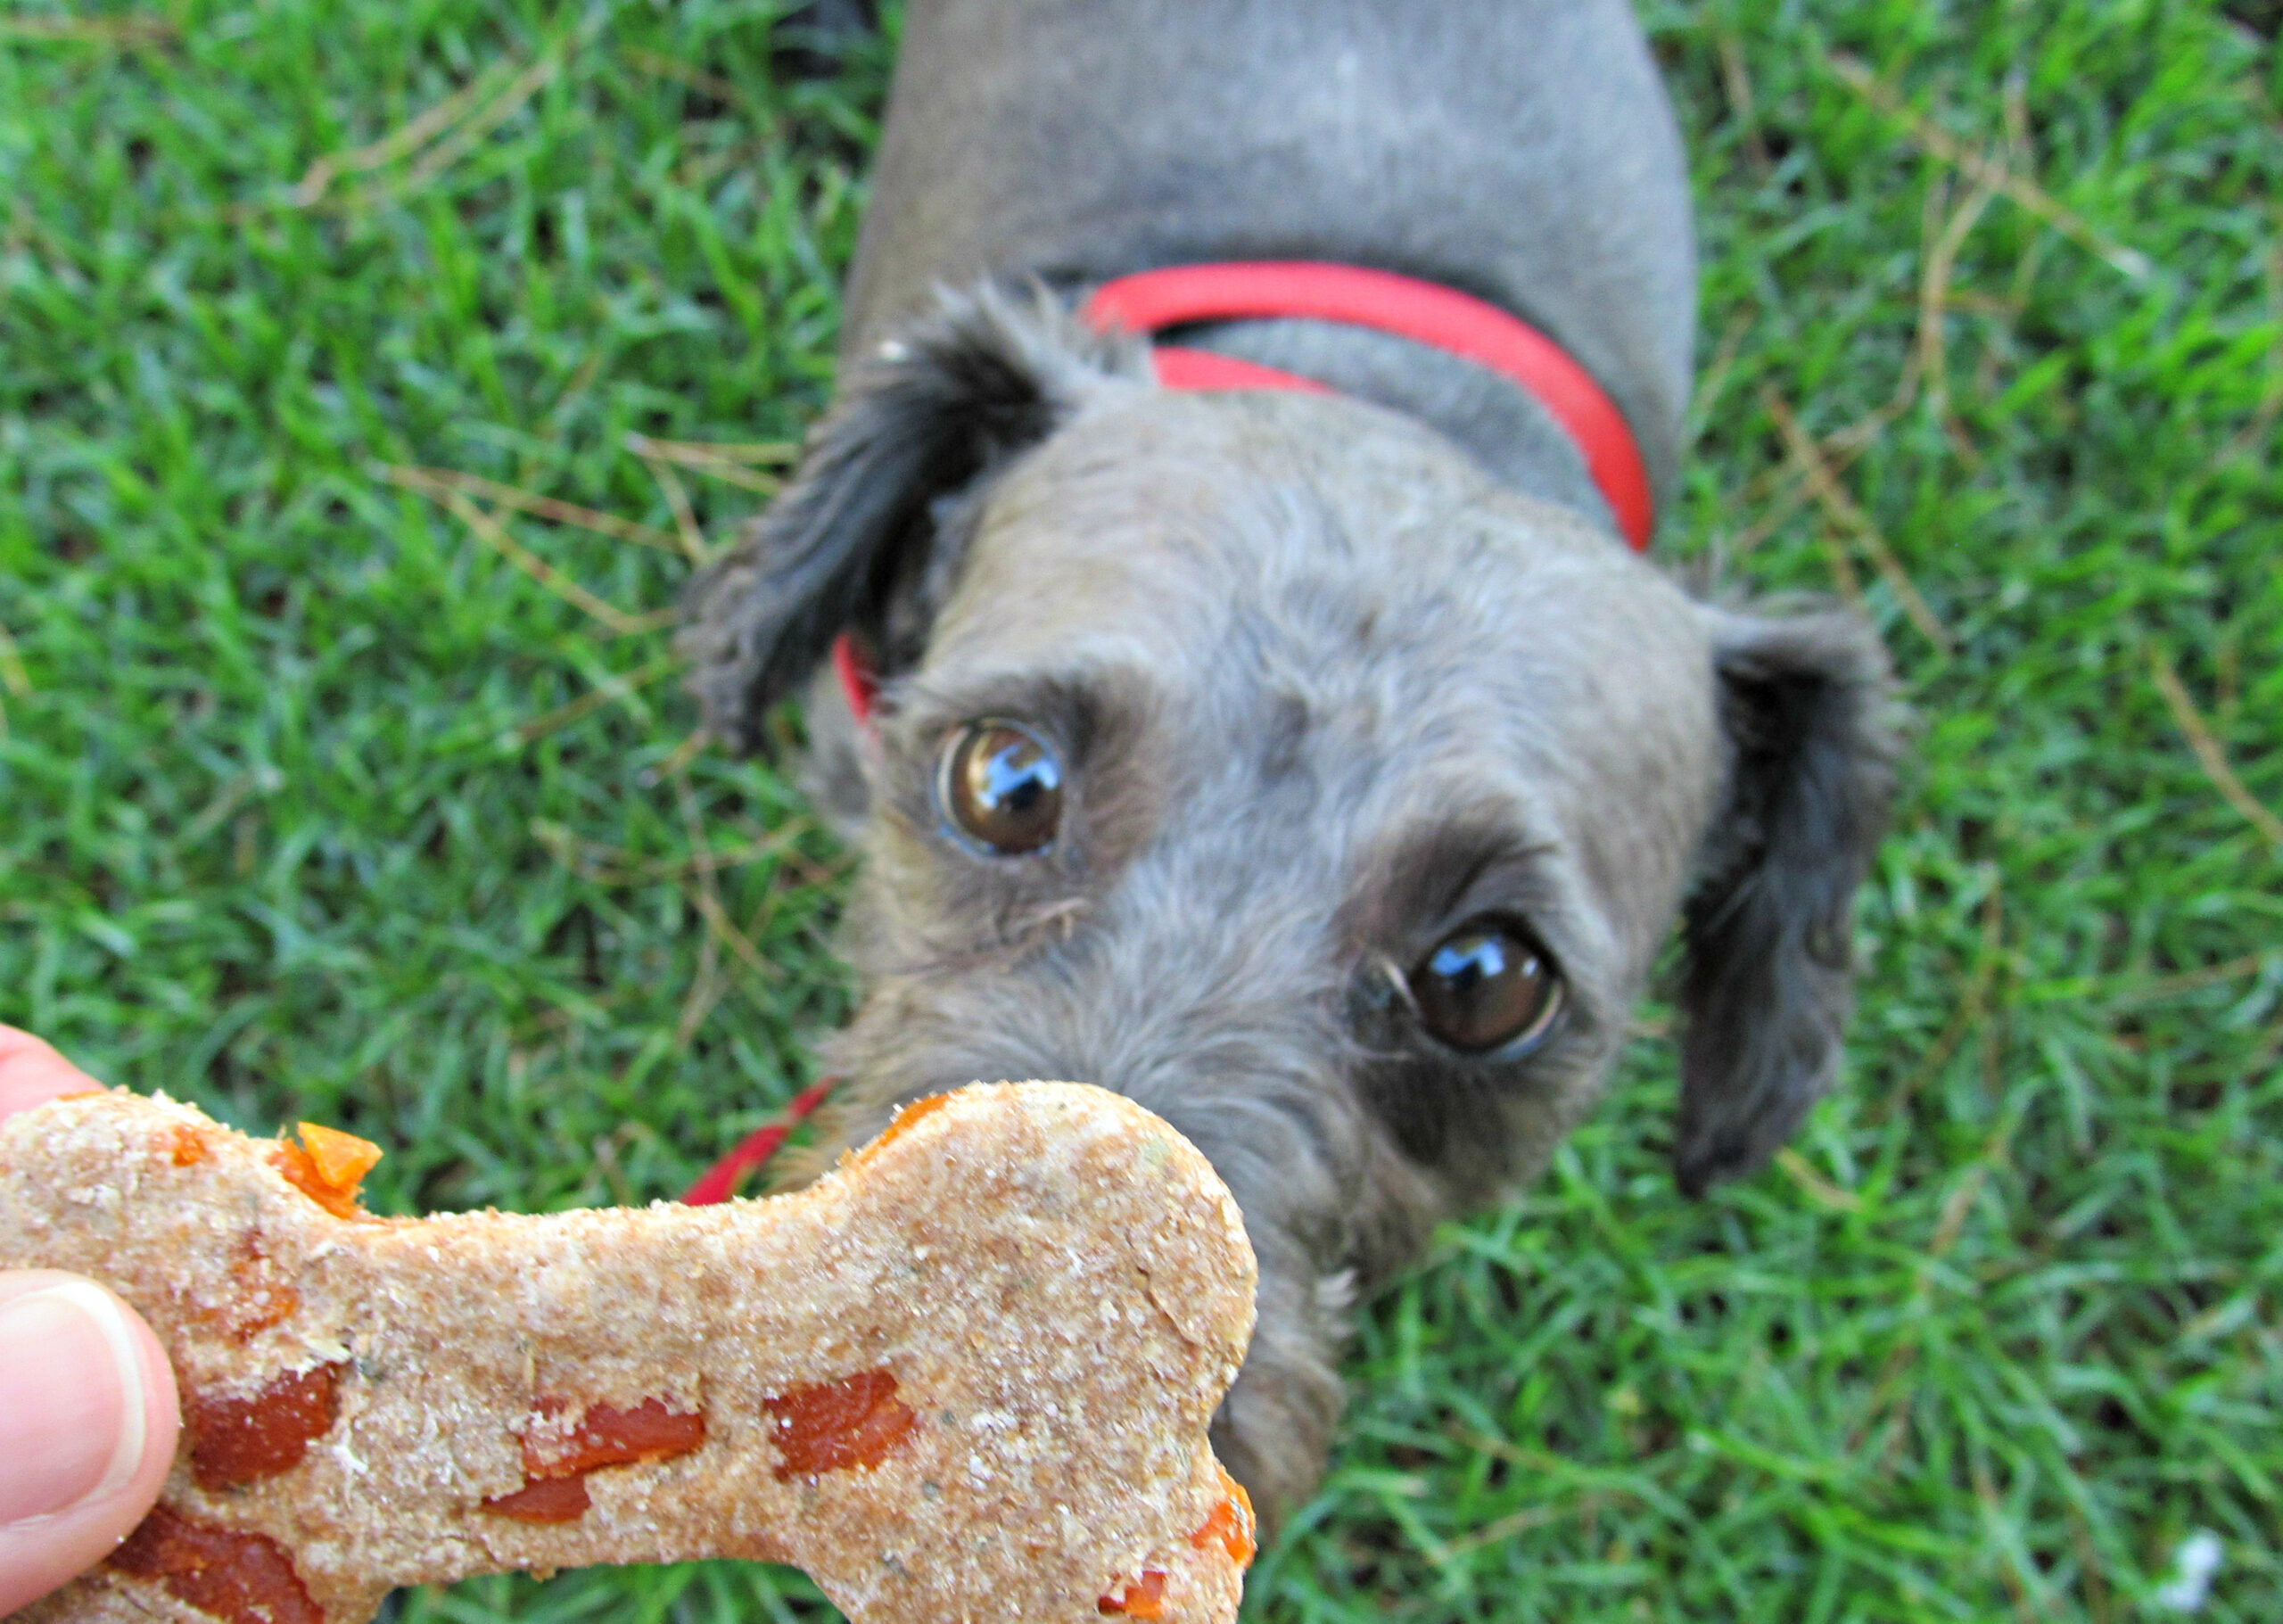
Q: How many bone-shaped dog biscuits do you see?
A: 1